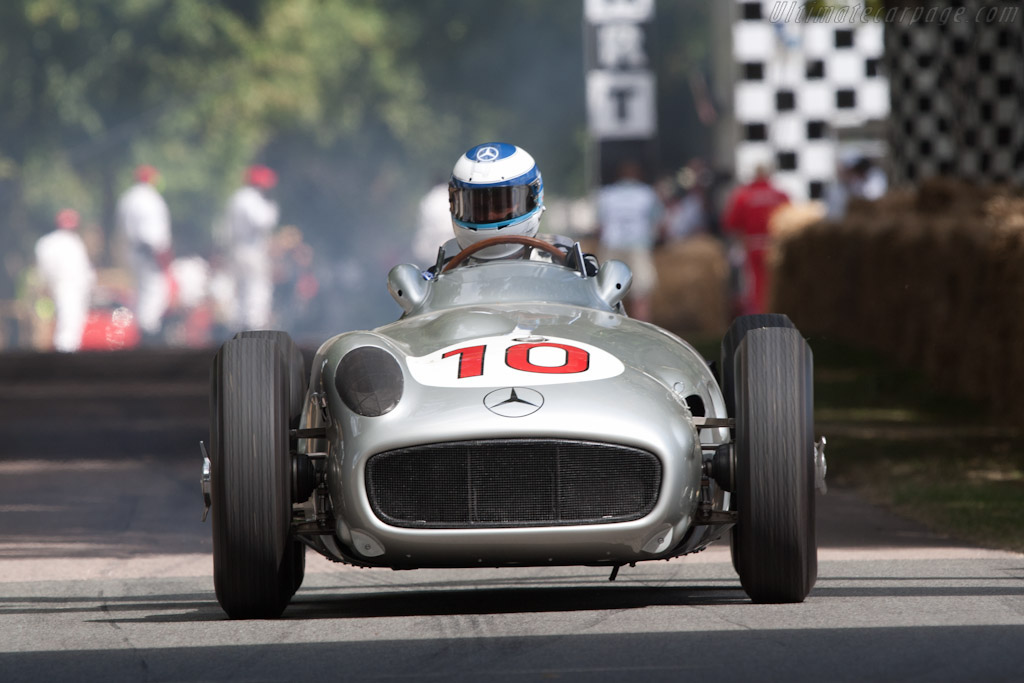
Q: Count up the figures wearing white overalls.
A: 3